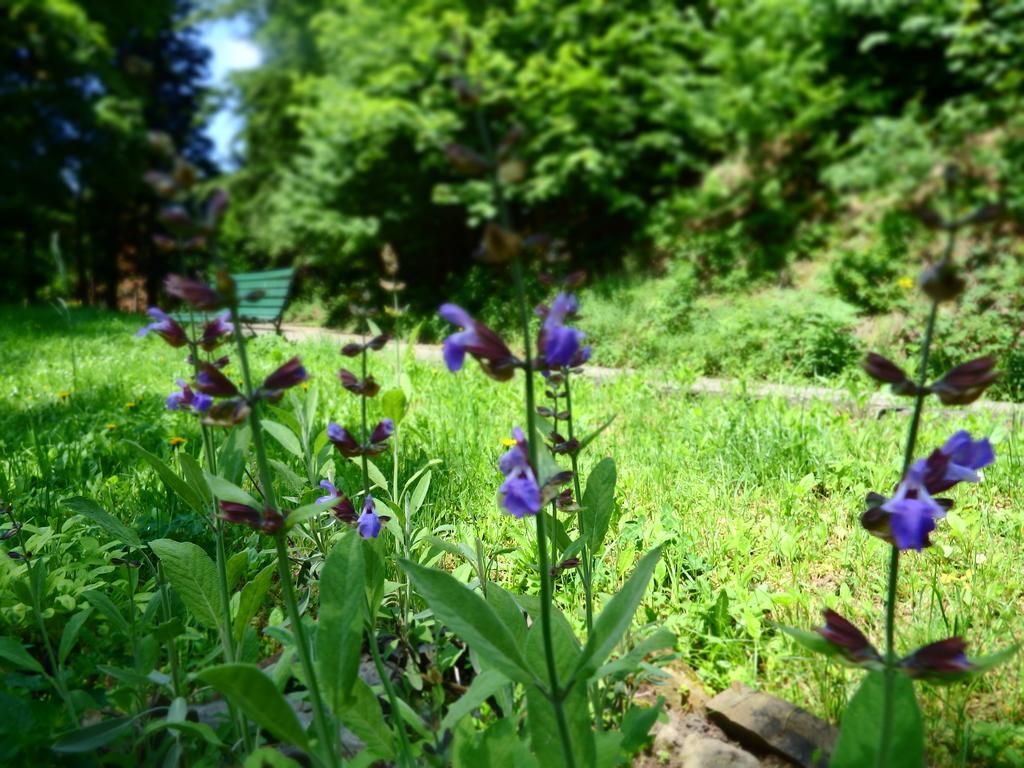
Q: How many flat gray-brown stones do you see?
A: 2